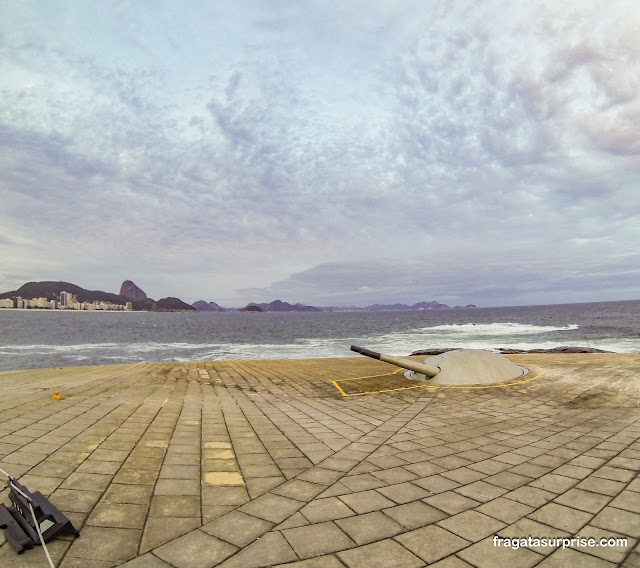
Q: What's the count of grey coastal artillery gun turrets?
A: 1